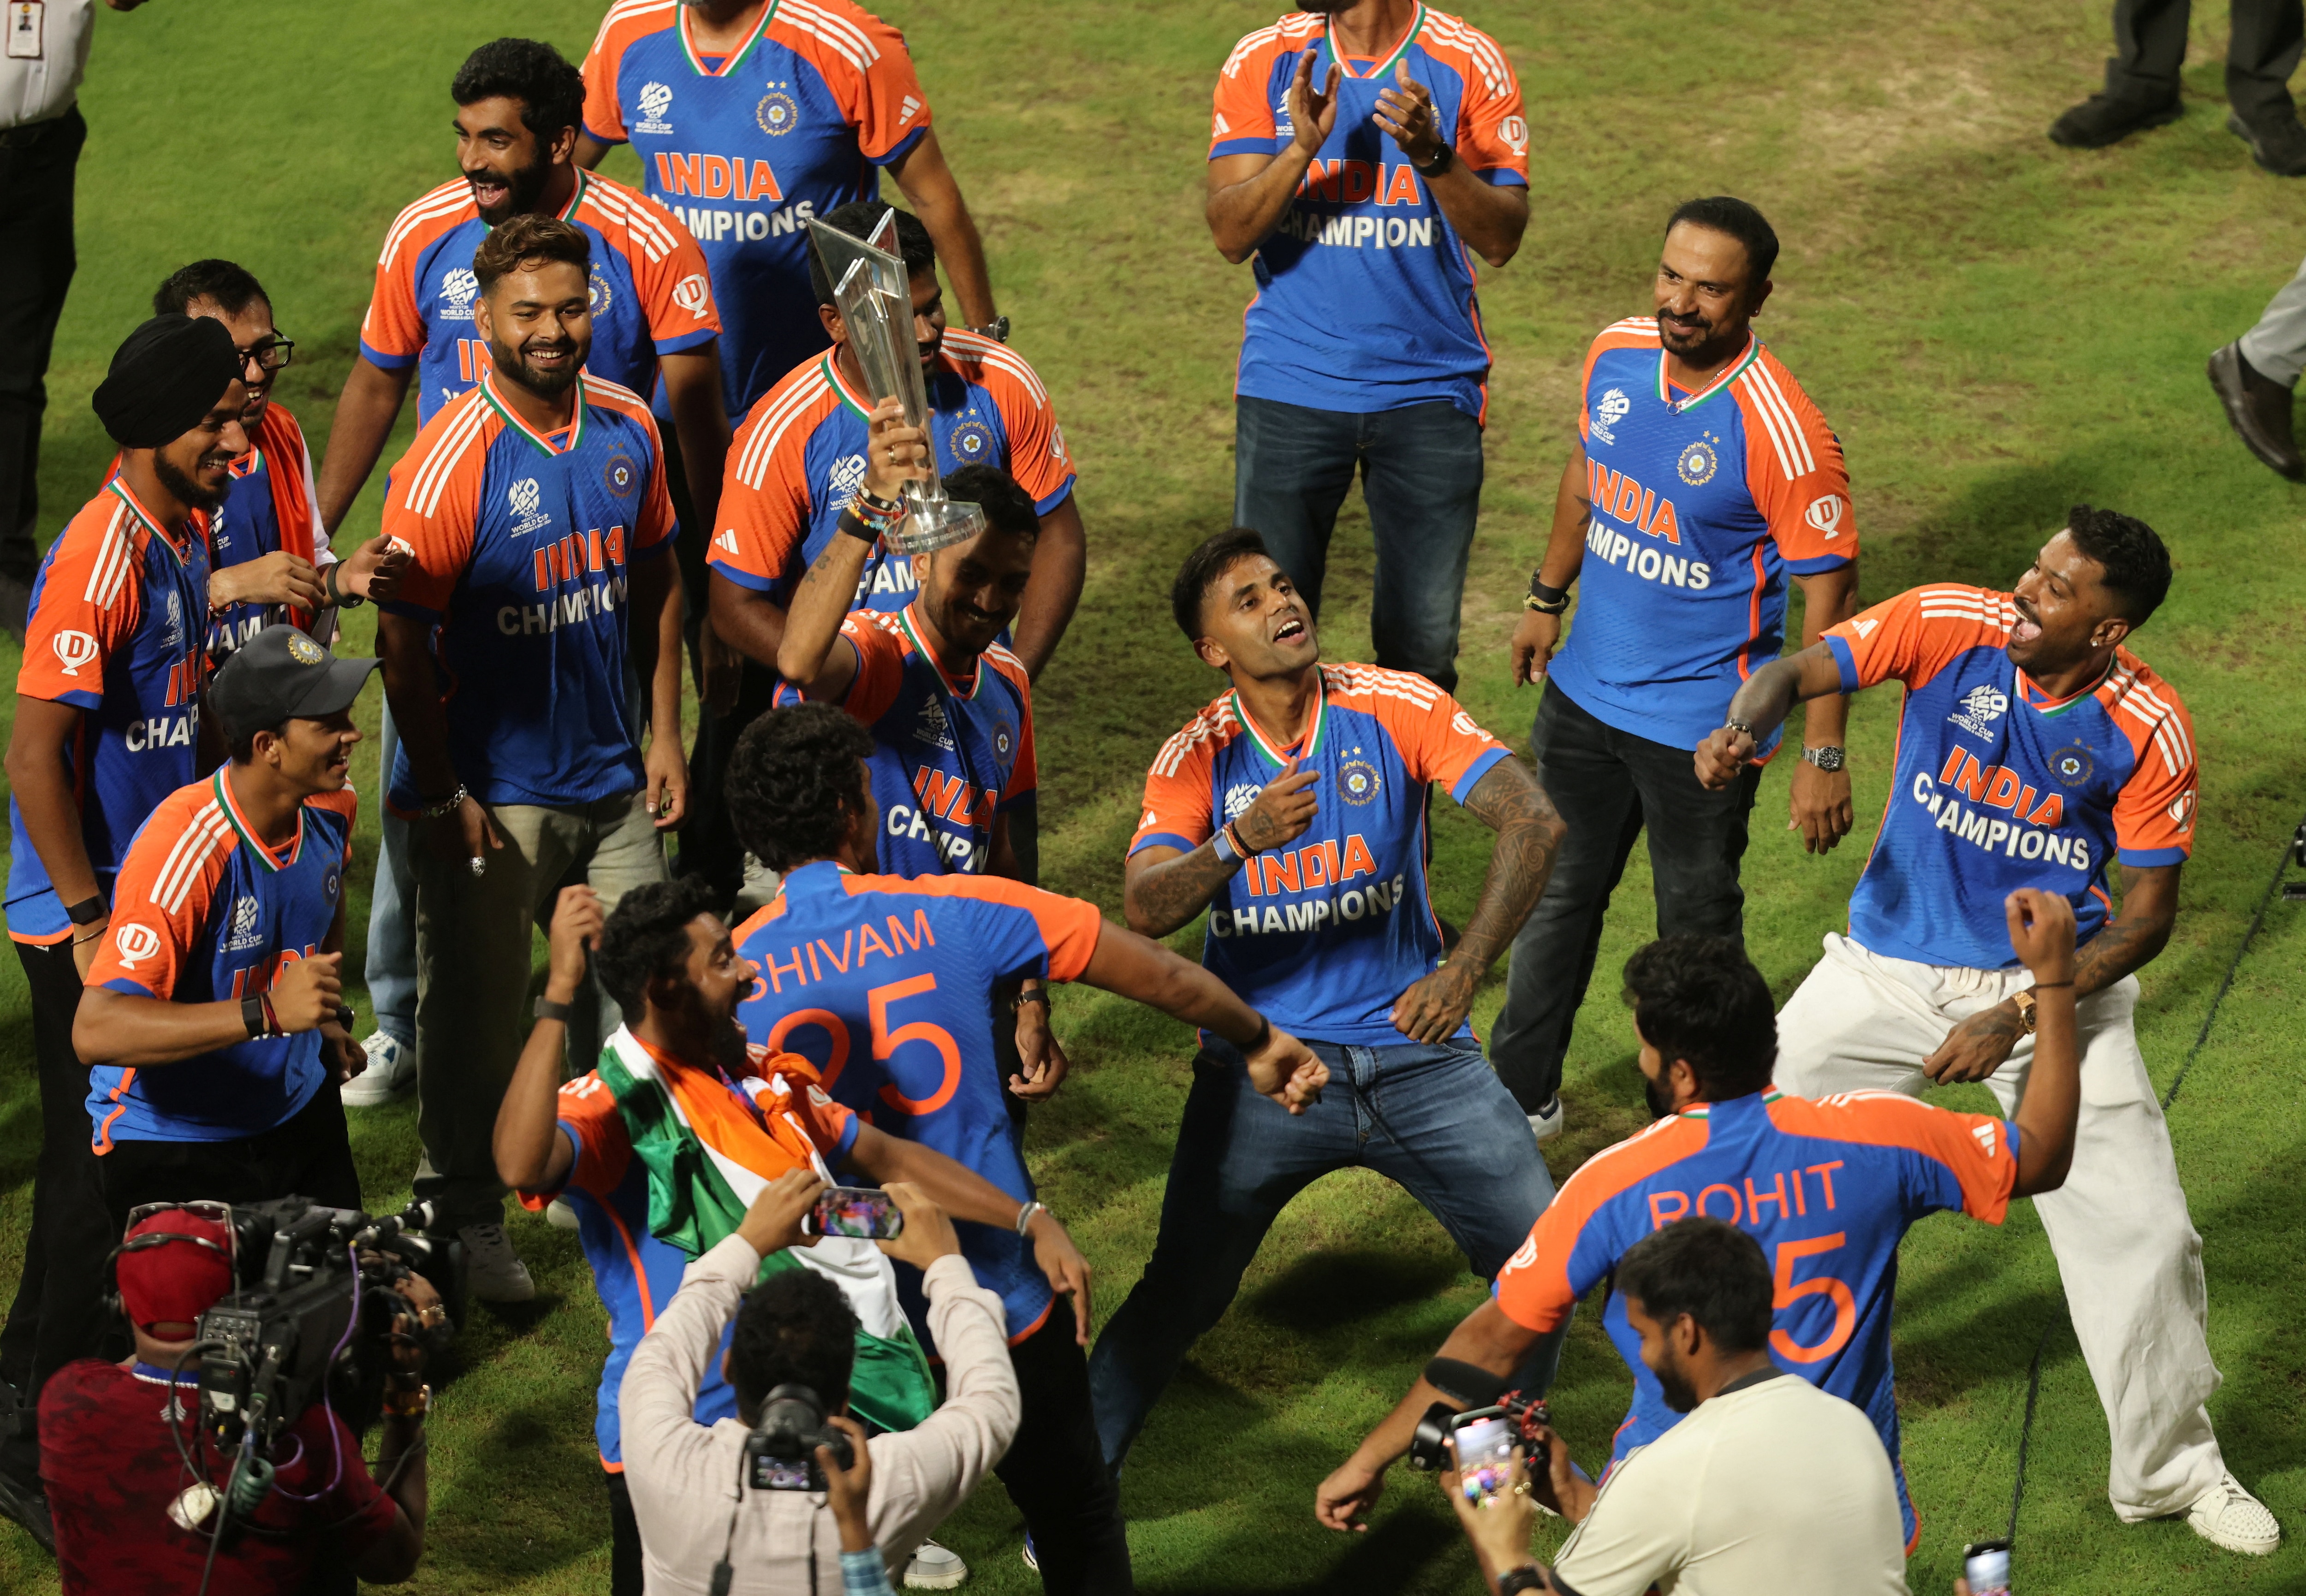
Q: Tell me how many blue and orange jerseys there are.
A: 15